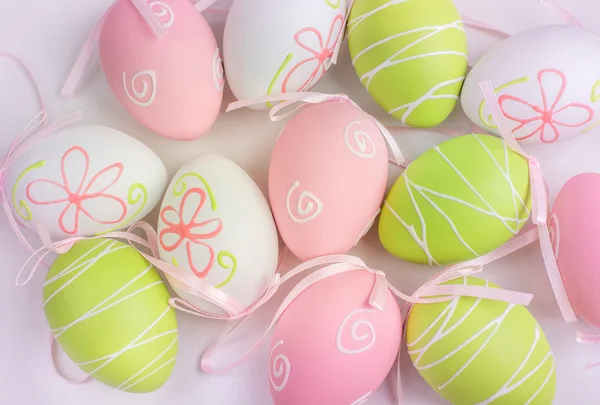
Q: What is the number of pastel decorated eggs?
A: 12